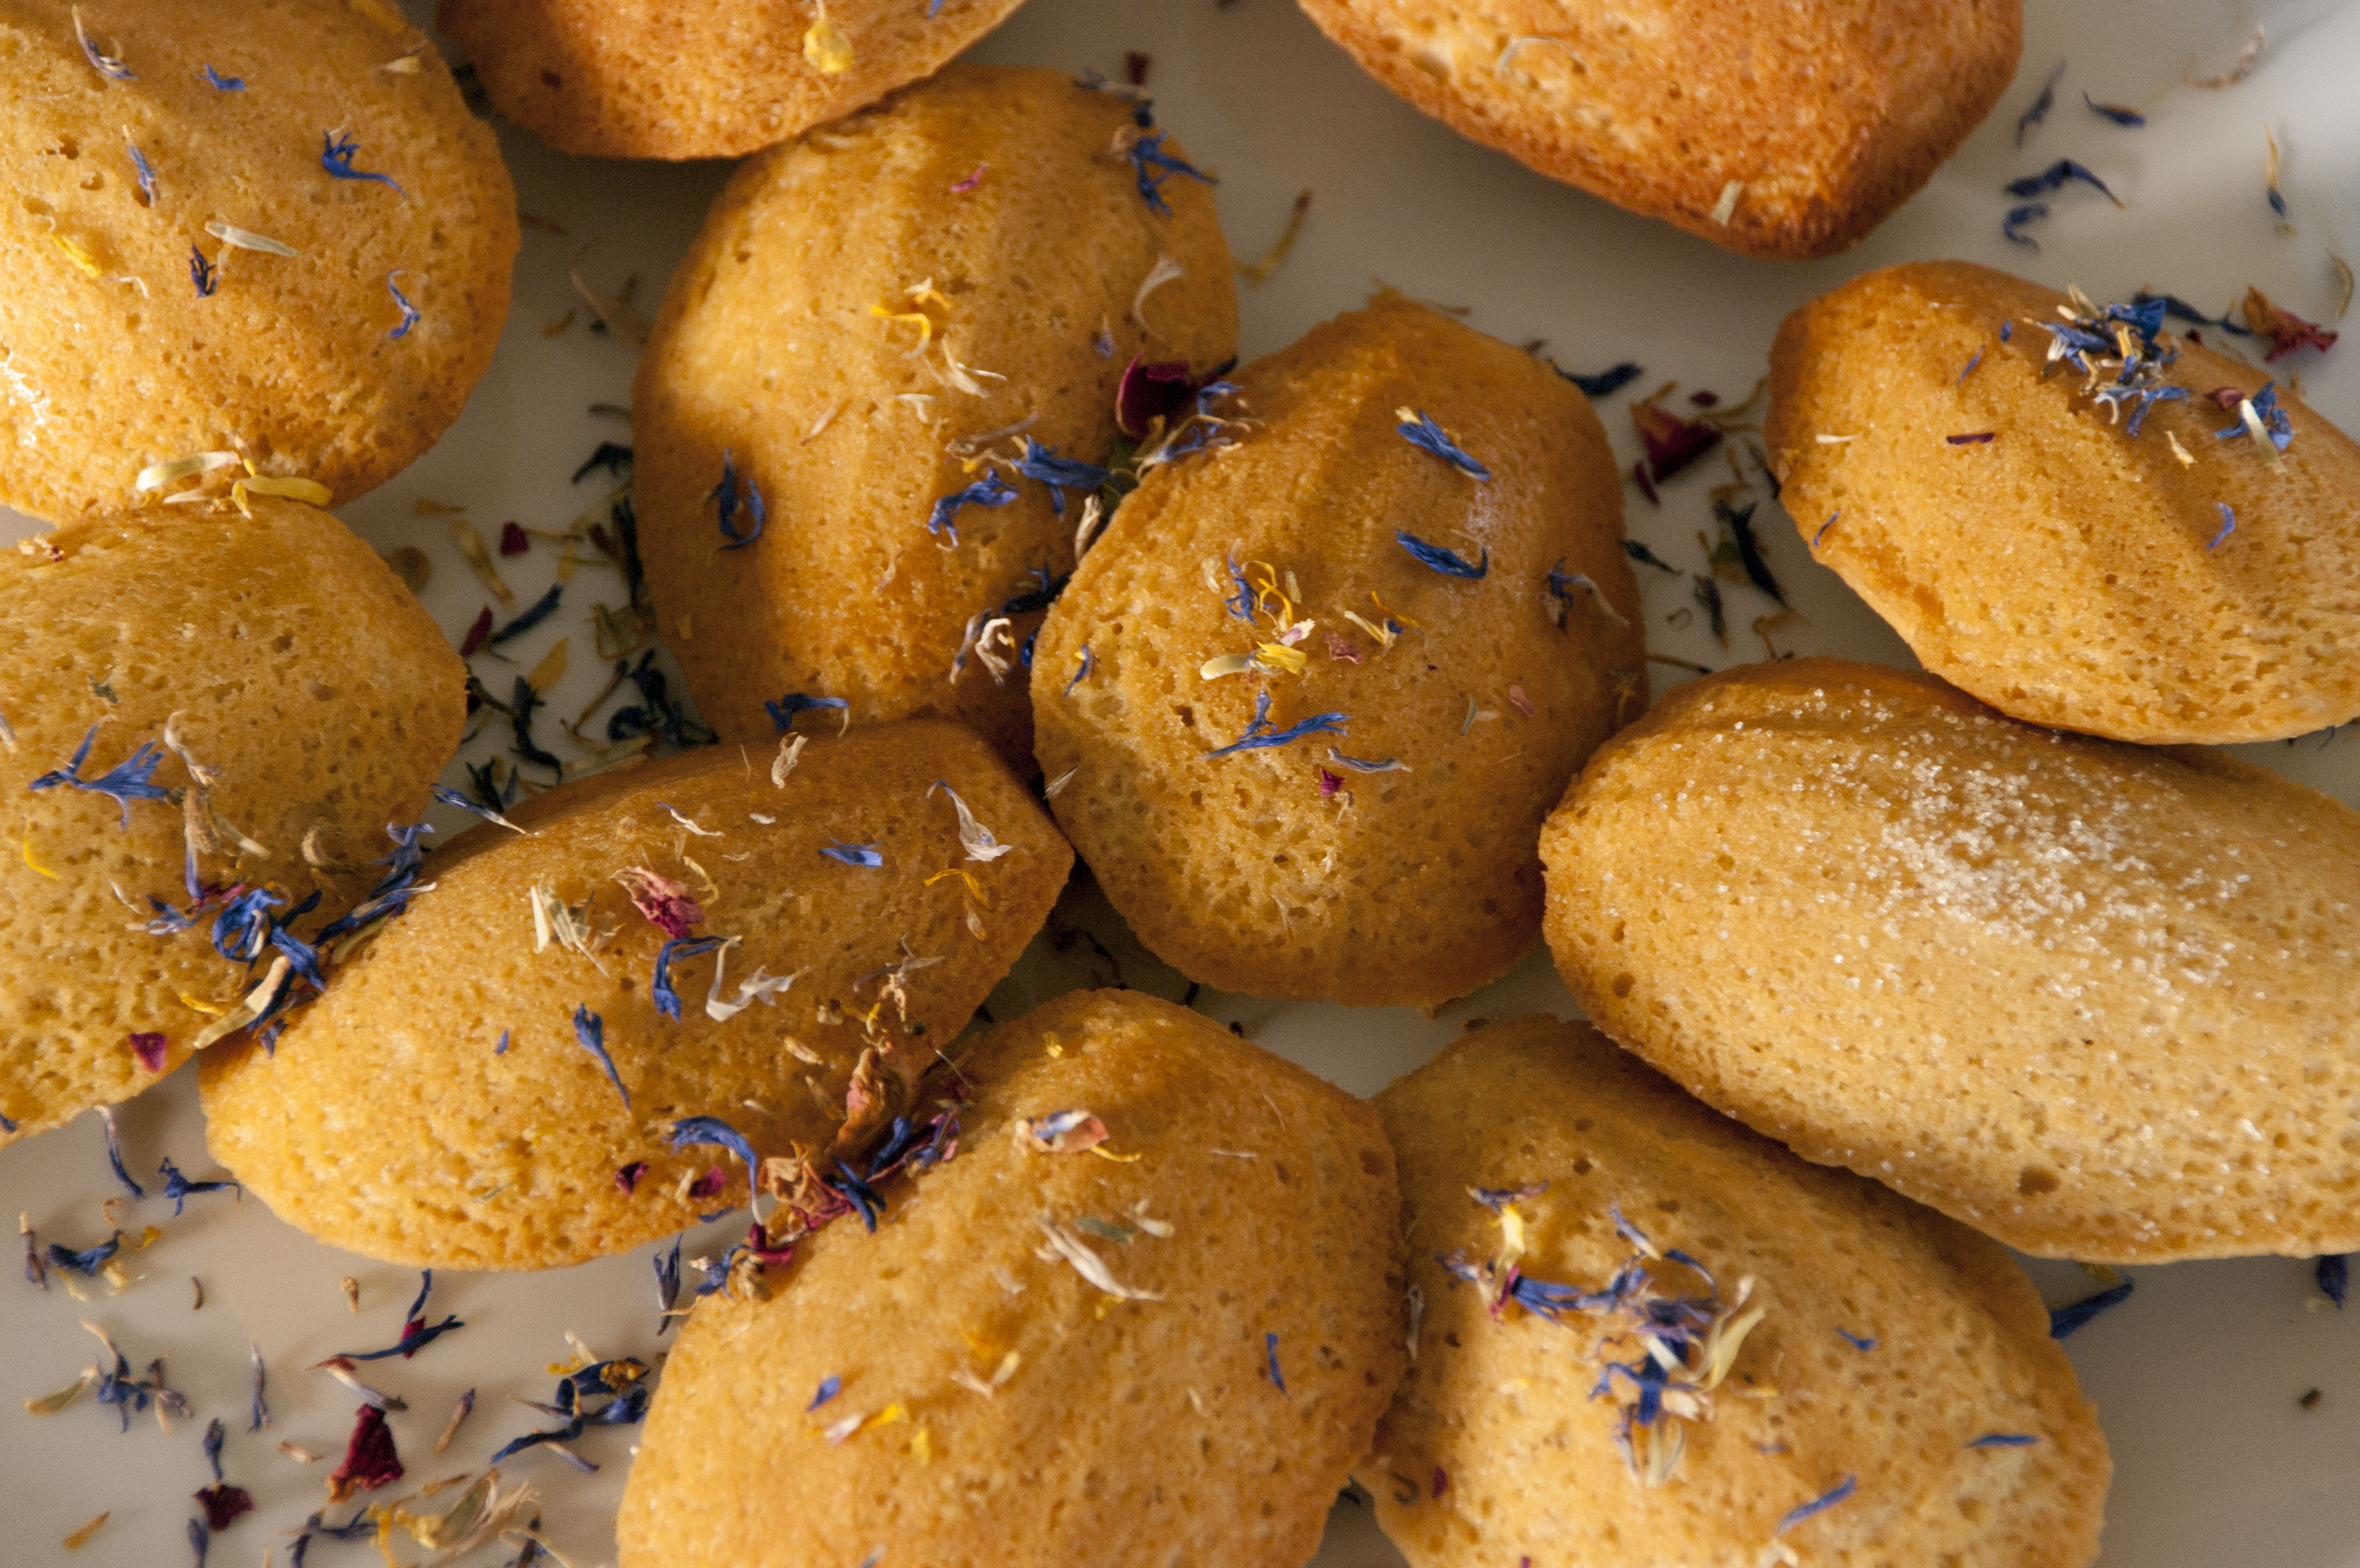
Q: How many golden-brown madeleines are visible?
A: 11